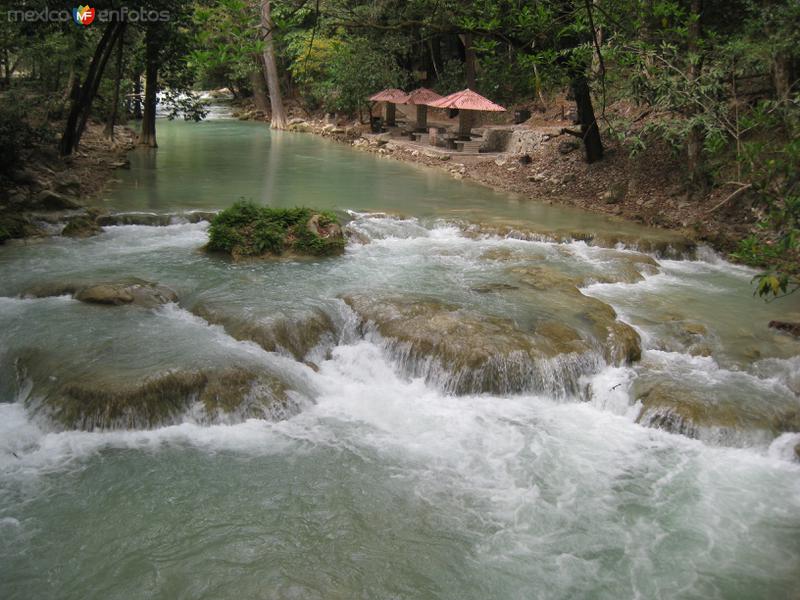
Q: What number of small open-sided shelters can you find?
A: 3